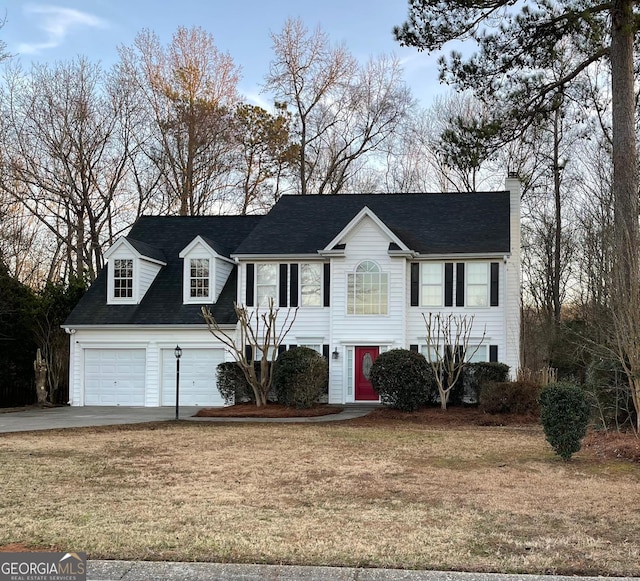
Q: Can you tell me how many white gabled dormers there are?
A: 2